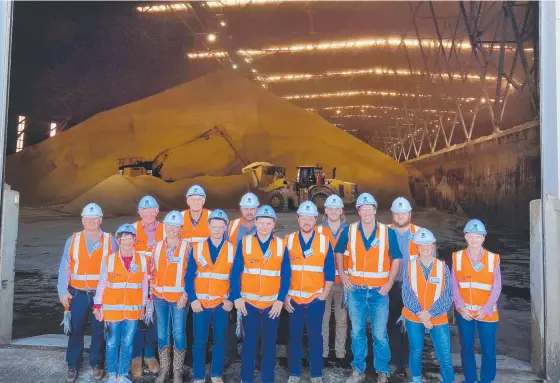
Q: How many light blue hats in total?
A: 14